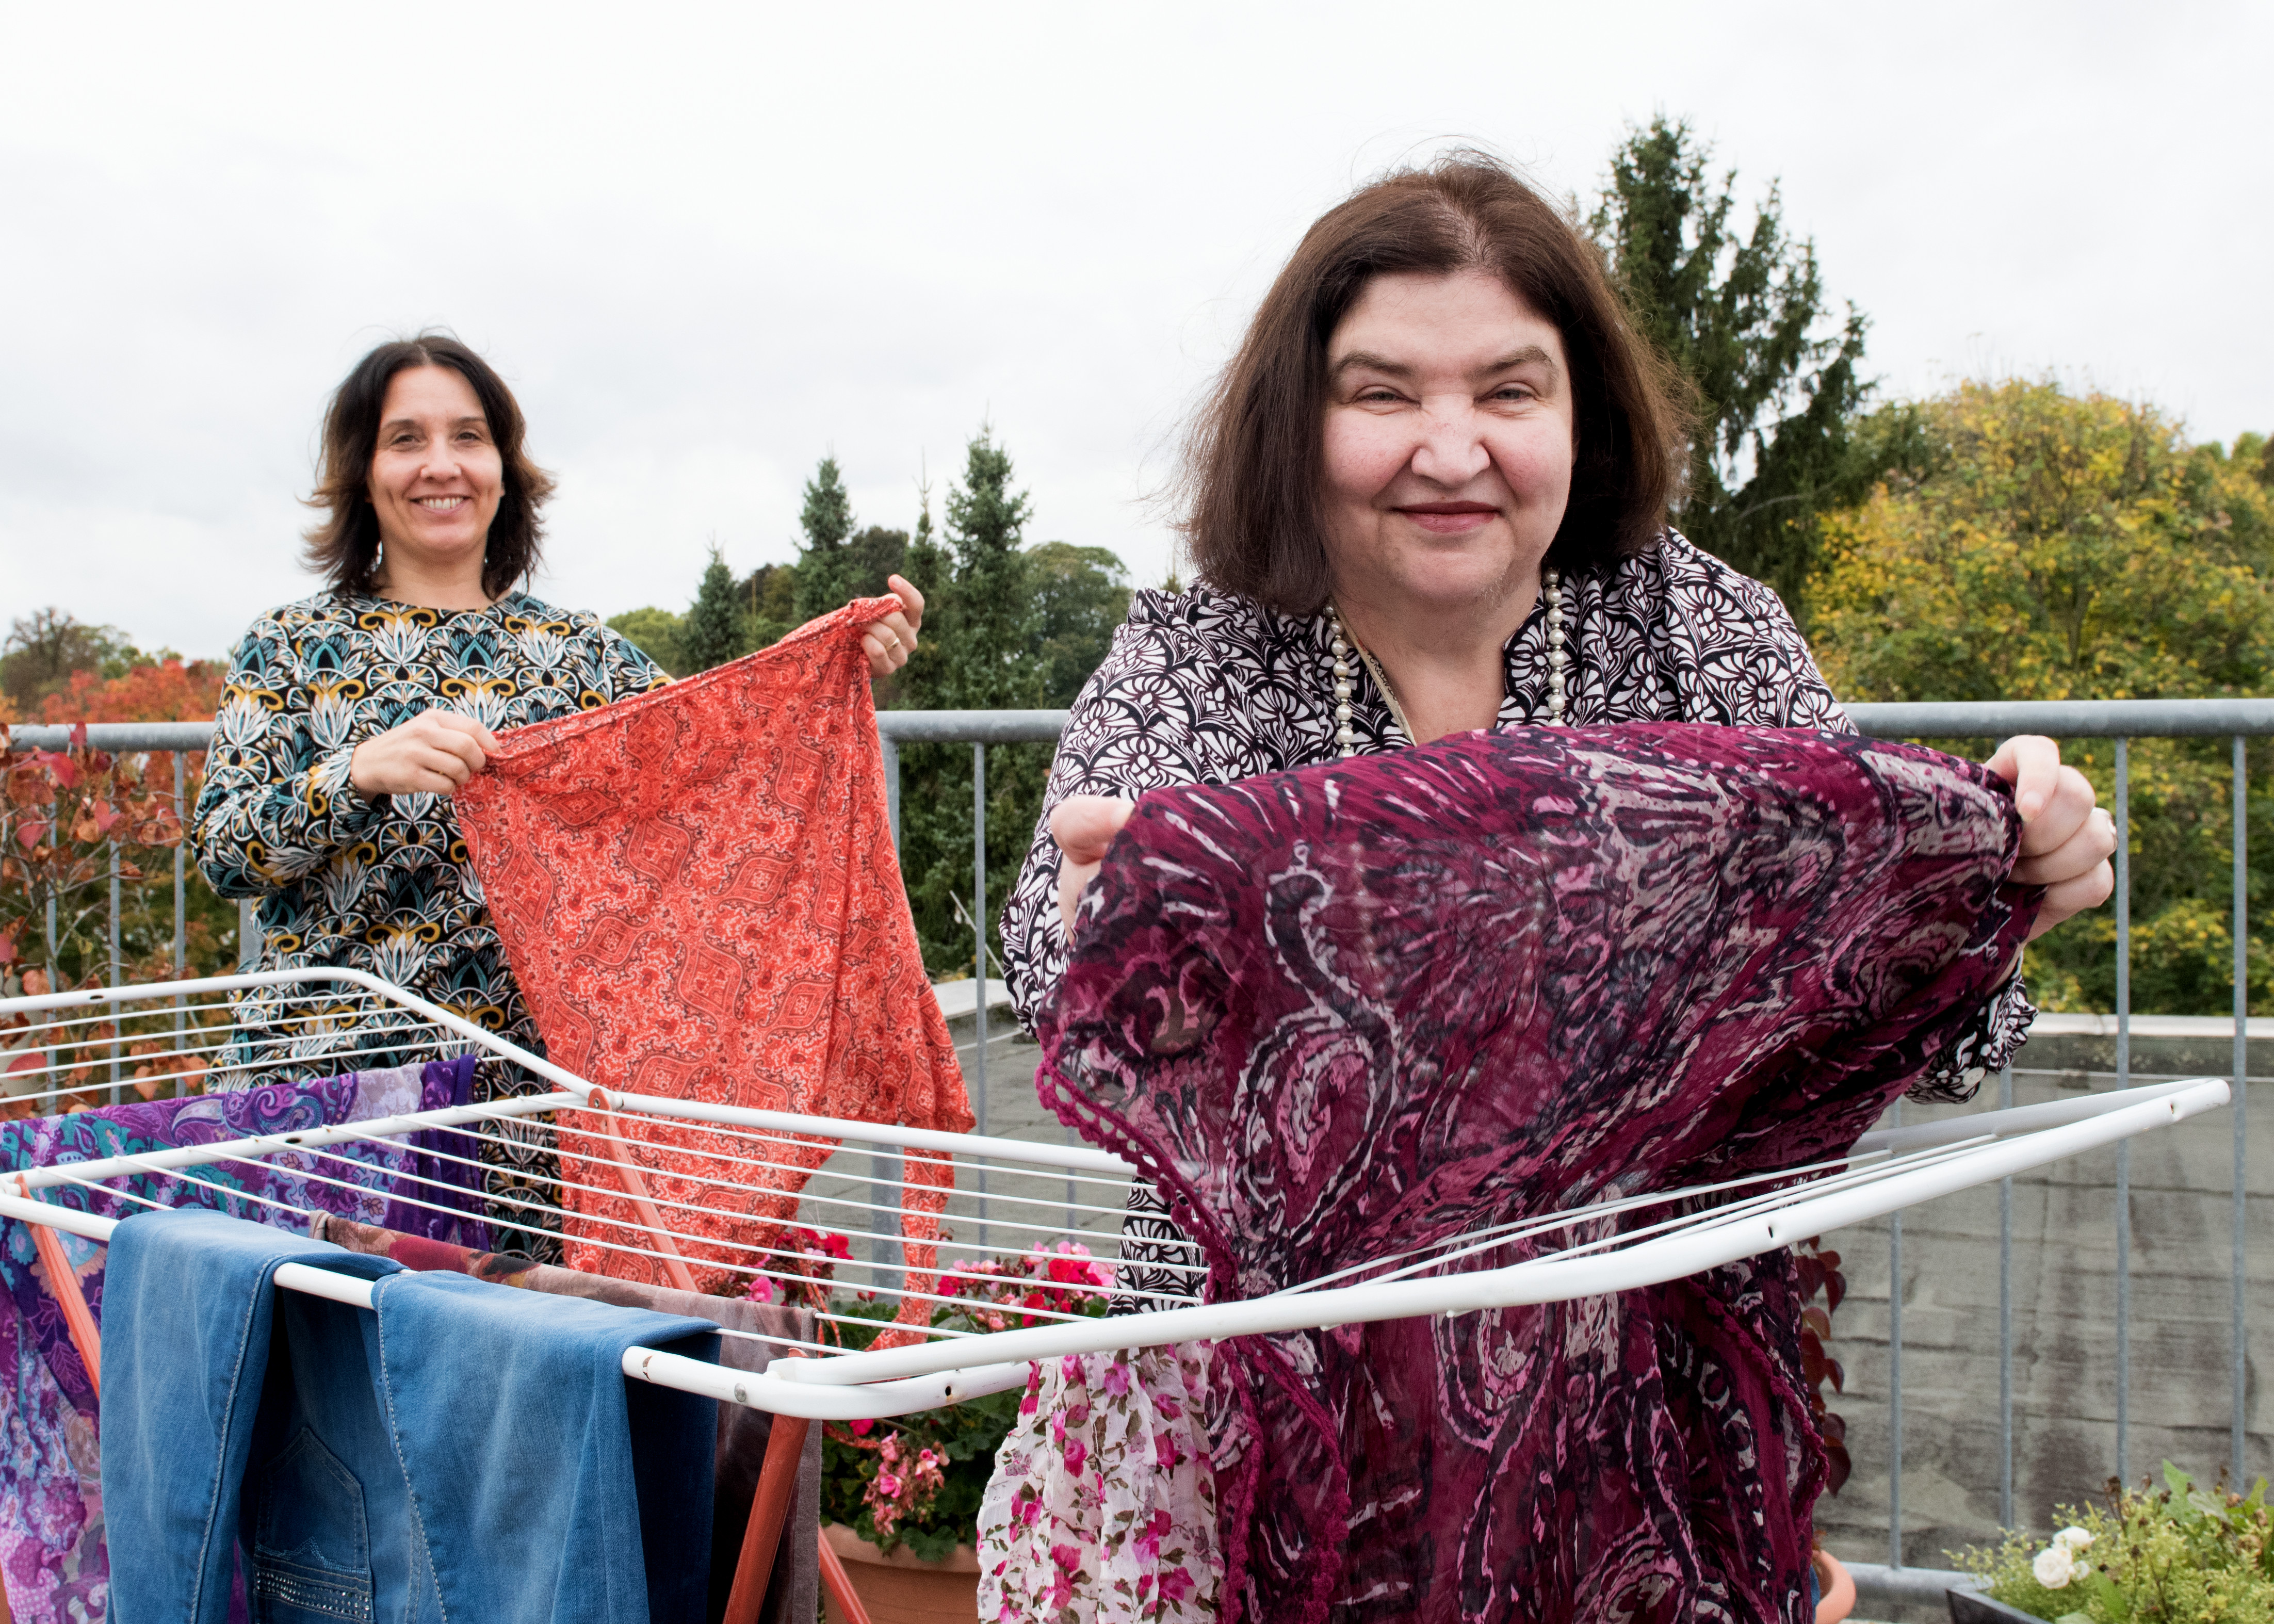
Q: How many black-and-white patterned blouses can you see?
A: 1